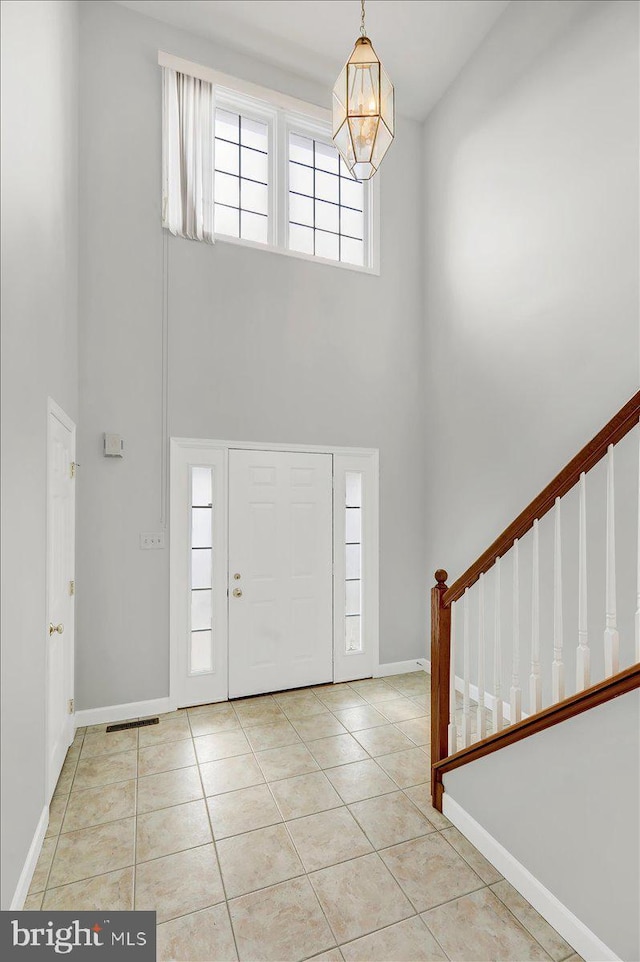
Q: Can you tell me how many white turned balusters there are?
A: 10